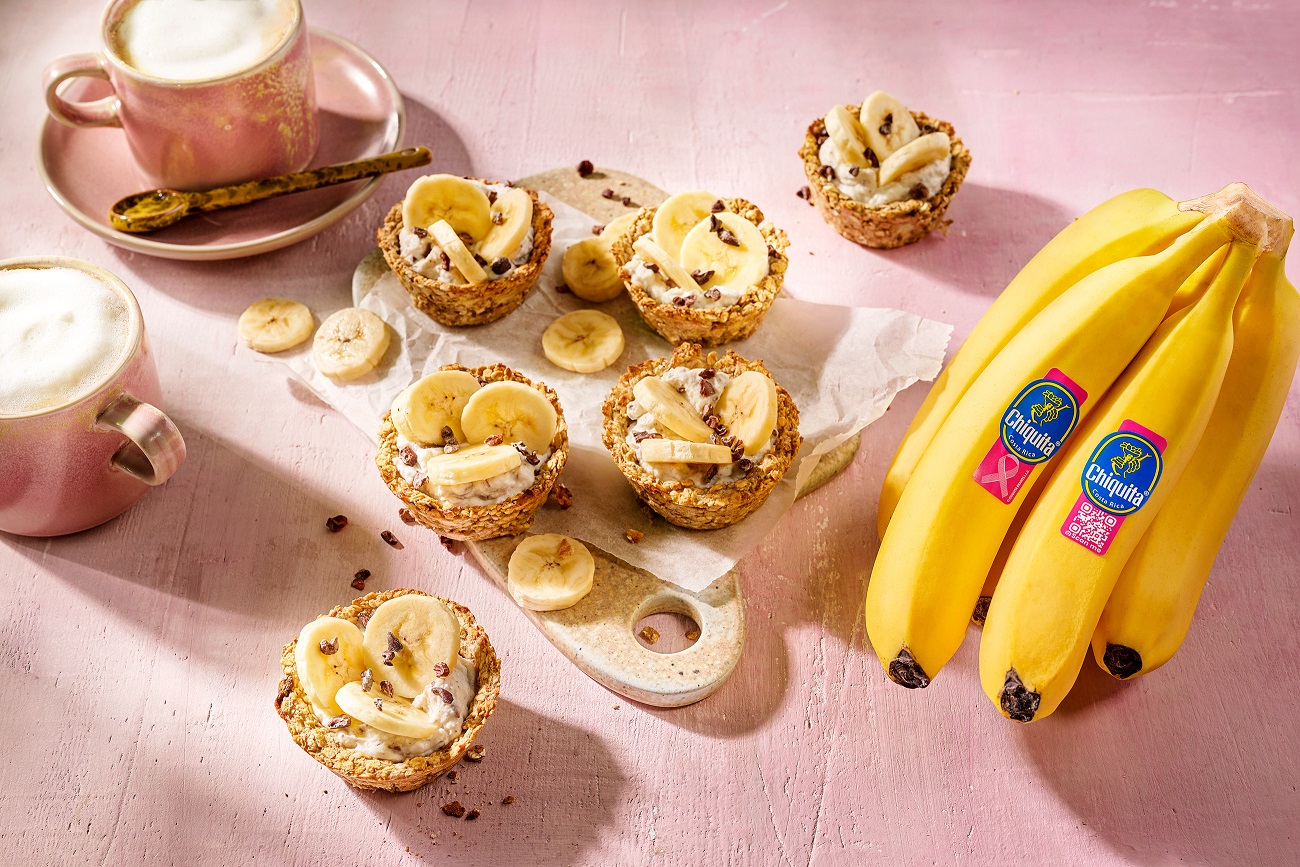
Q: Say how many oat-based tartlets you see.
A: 6